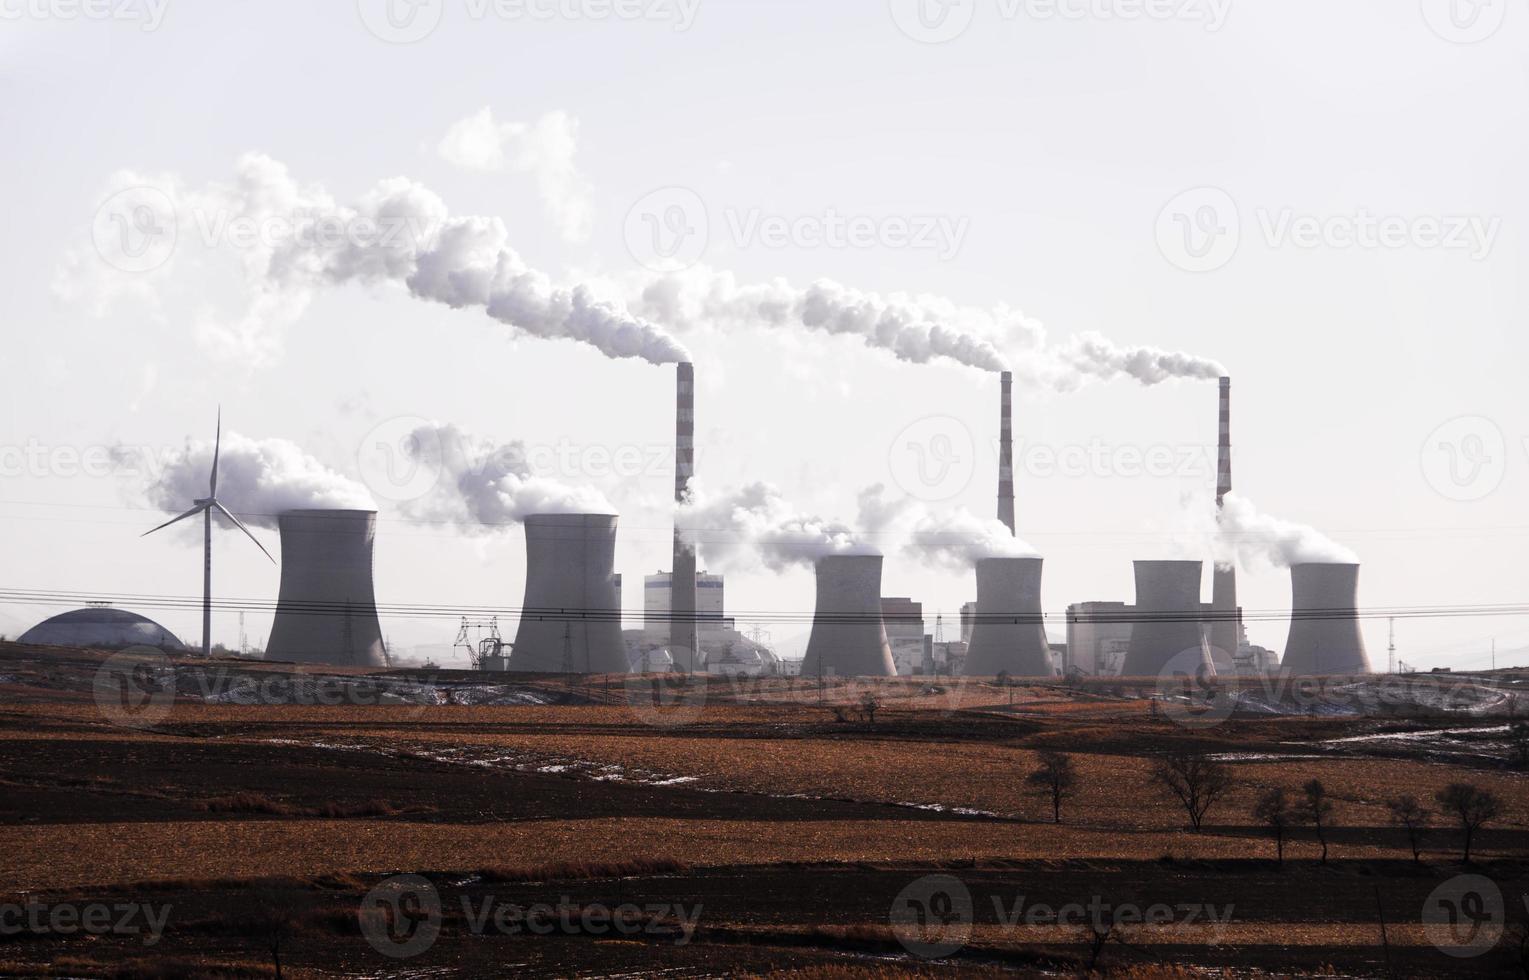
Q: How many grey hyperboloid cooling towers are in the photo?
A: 6